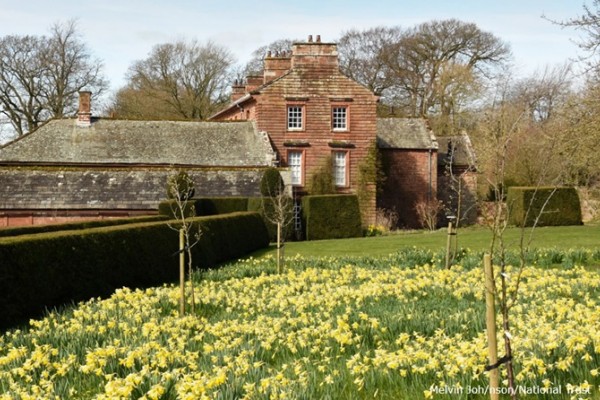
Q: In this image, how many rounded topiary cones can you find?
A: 2